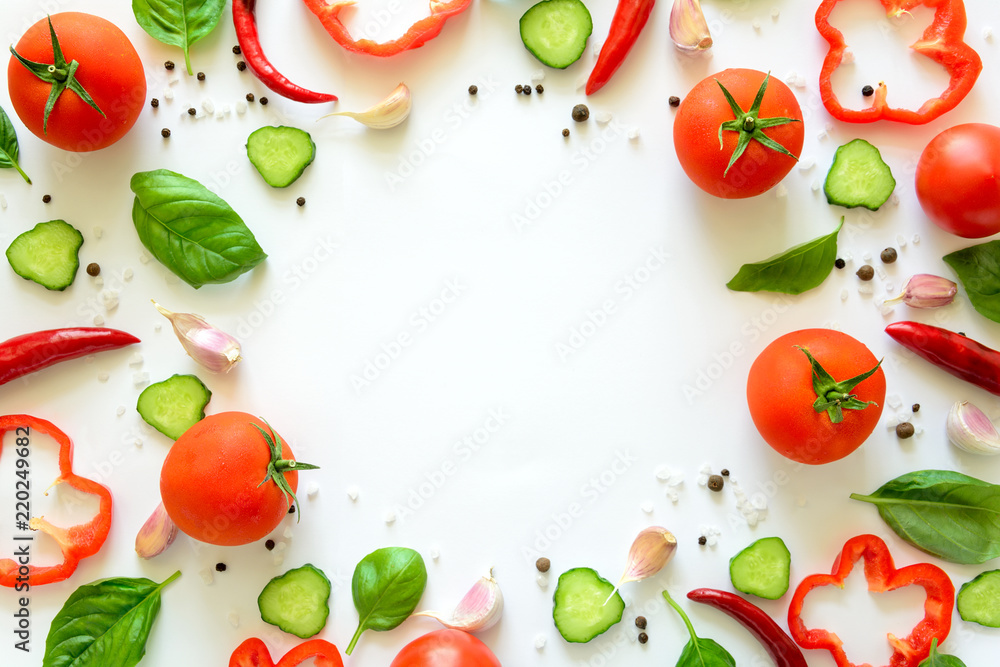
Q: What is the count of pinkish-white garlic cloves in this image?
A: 8